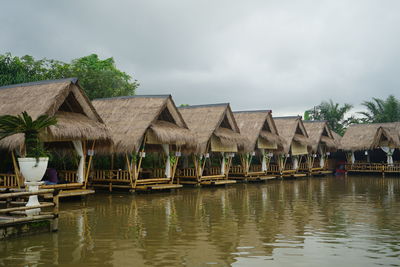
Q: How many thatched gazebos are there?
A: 7